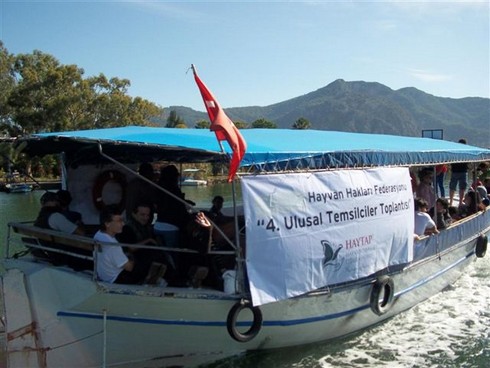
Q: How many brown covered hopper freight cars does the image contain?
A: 0